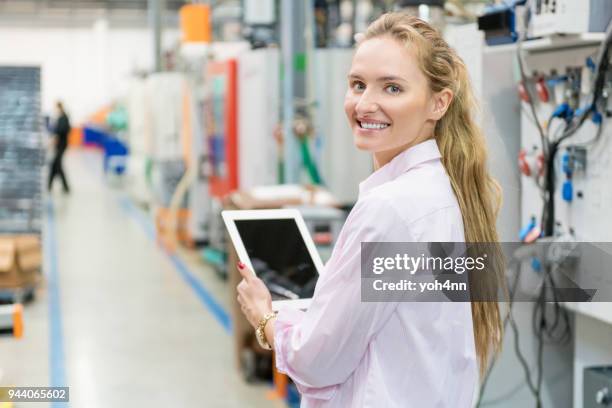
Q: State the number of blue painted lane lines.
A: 2